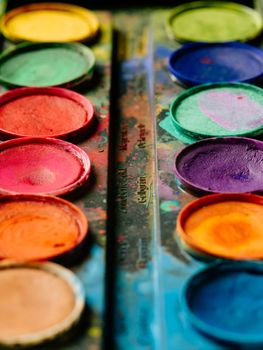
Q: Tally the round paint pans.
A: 12